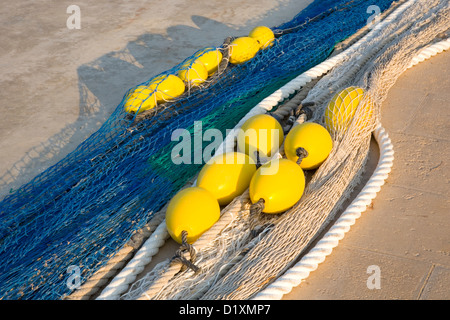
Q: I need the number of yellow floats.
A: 12